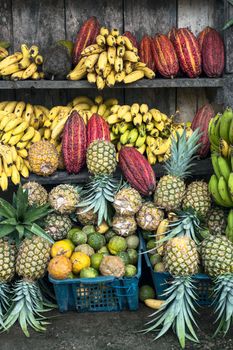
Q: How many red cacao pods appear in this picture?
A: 12